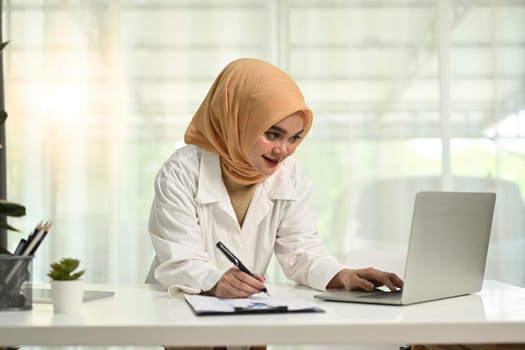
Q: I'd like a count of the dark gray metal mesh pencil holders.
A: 1